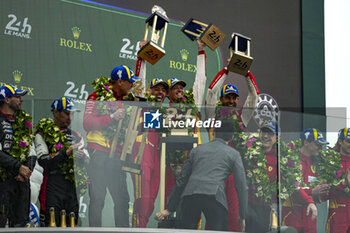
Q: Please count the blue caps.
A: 9